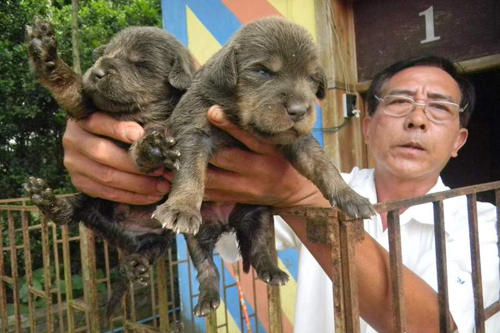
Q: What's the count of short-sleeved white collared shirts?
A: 1